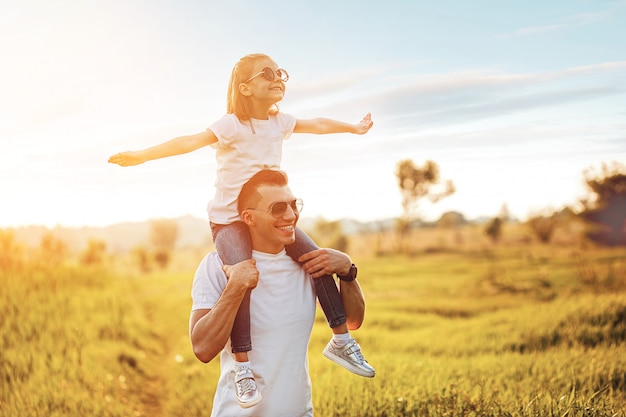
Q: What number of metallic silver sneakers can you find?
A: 2